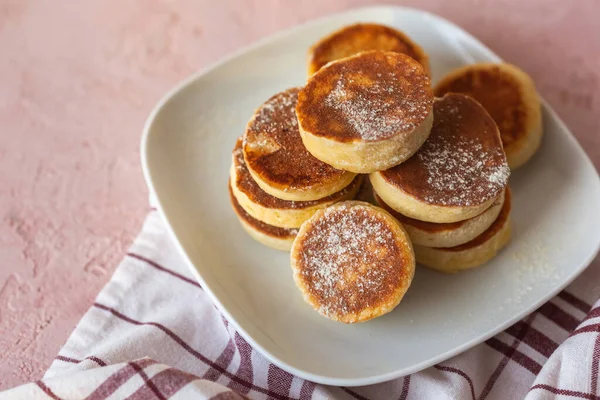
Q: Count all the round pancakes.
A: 10